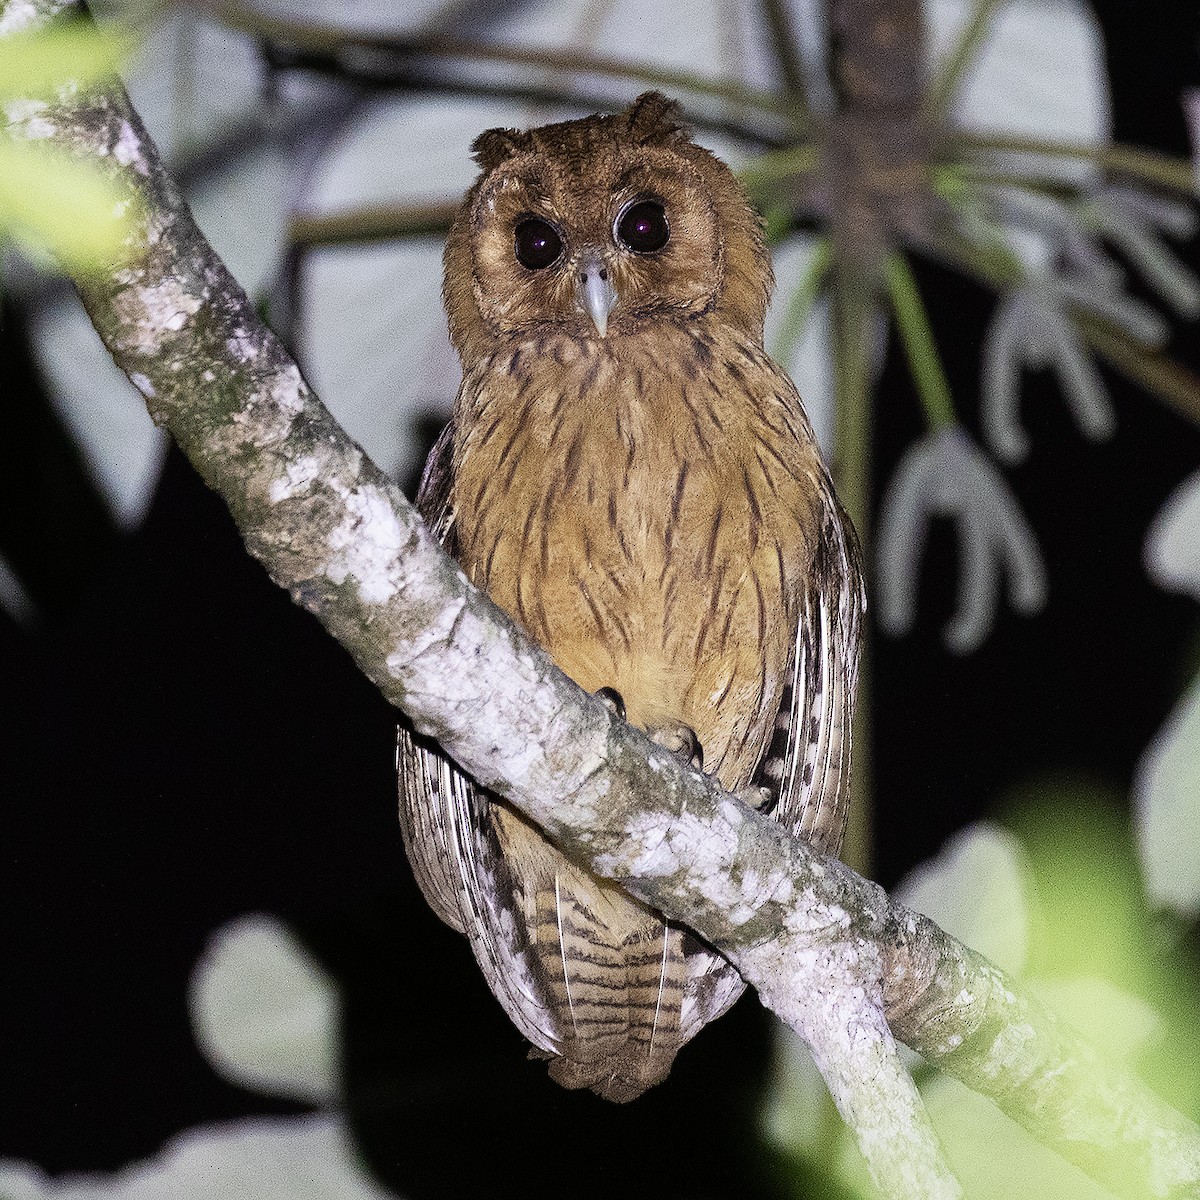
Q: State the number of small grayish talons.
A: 3